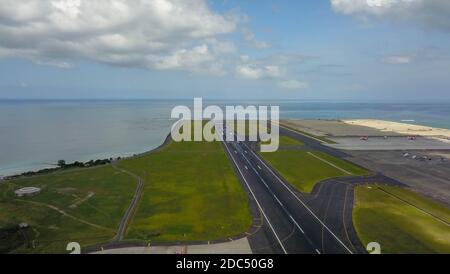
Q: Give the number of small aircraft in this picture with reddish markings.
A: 2